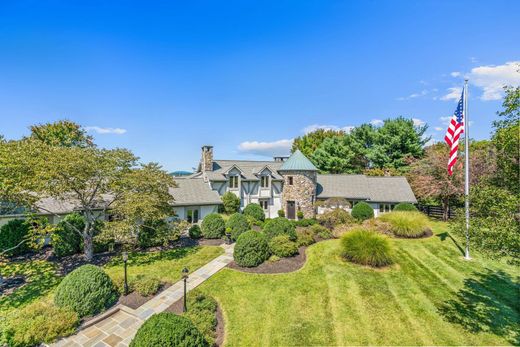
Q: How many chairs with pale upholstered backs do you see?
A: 0